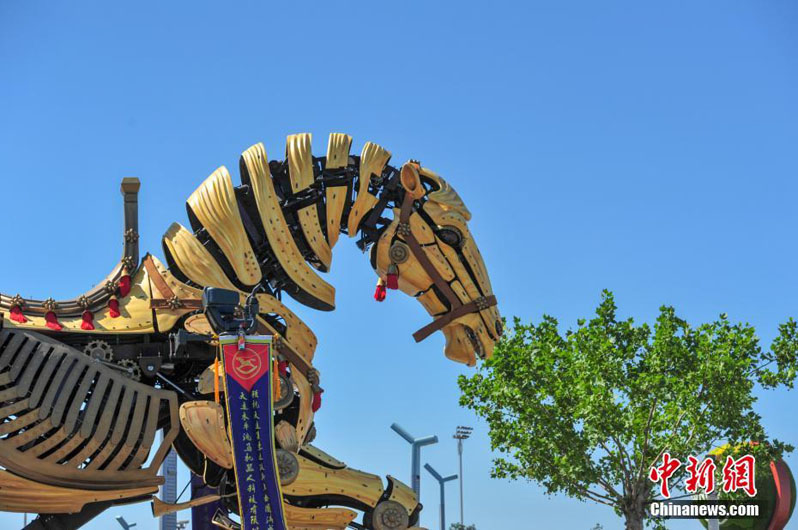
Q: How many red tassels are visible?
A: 9